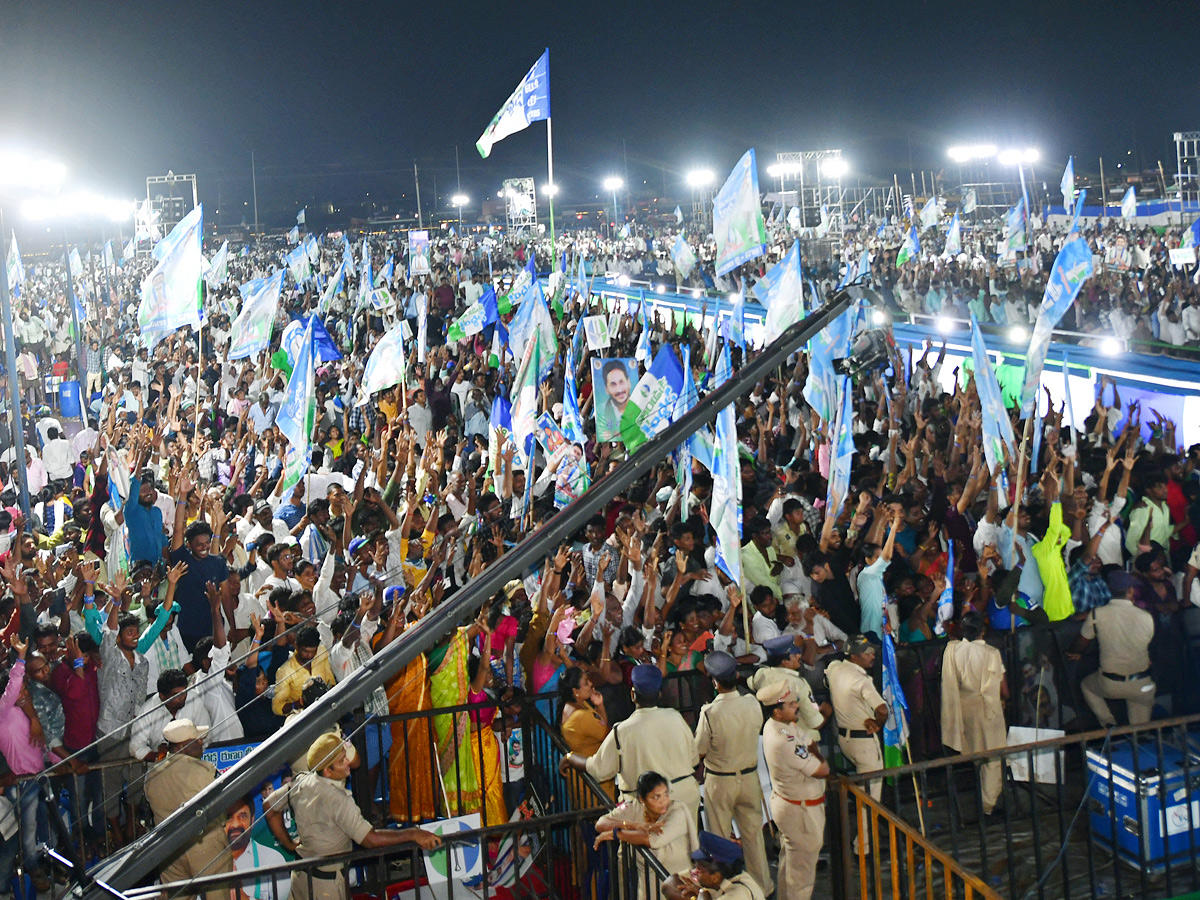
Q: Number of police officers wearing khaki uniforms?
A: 12